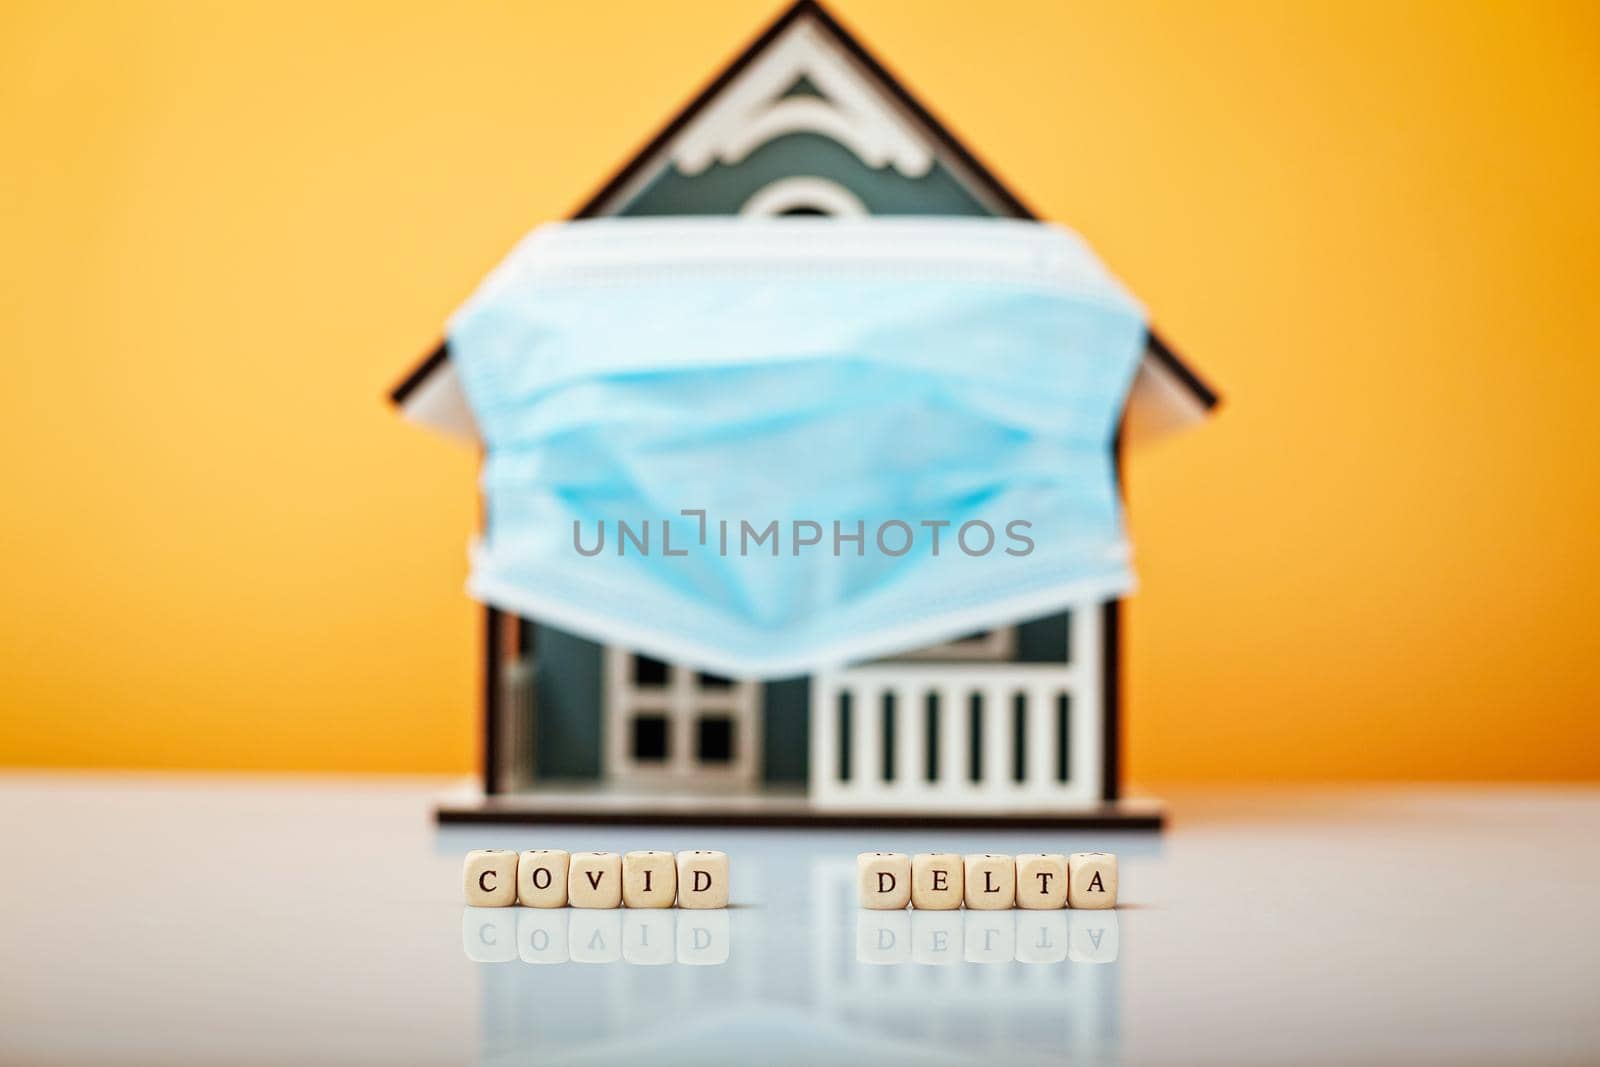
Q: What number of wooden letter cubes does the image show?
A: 10